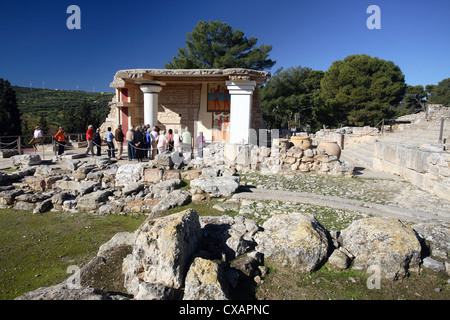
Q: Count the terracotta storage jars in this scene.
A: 3